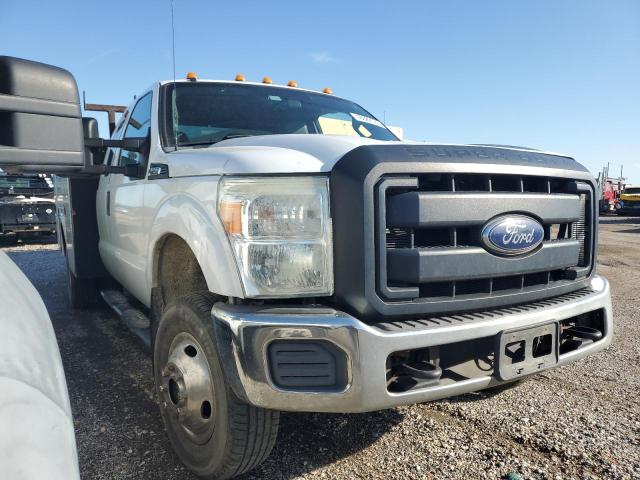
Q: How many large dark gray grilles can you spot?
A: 1